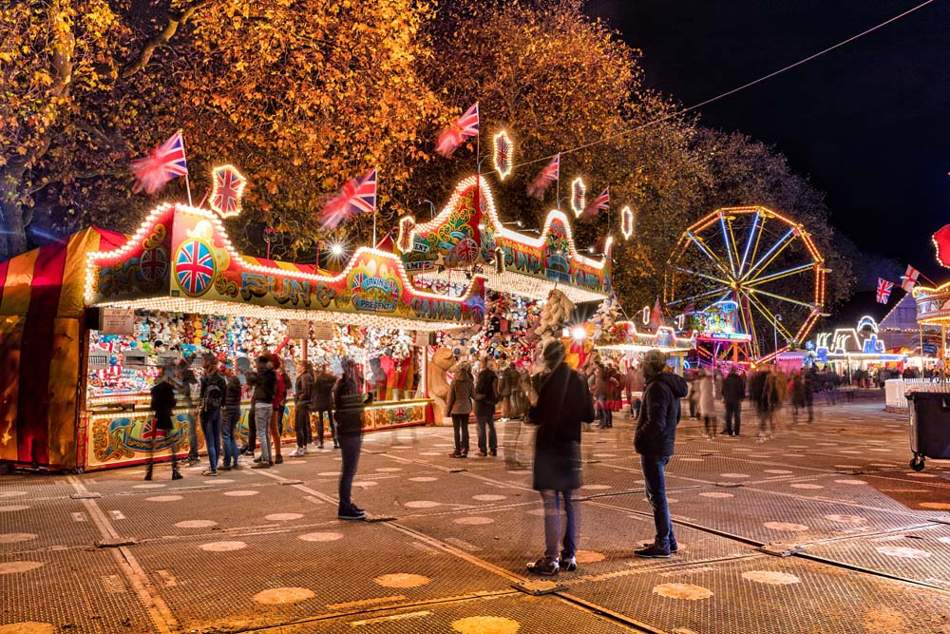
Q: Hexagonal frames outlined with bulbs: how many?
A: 5